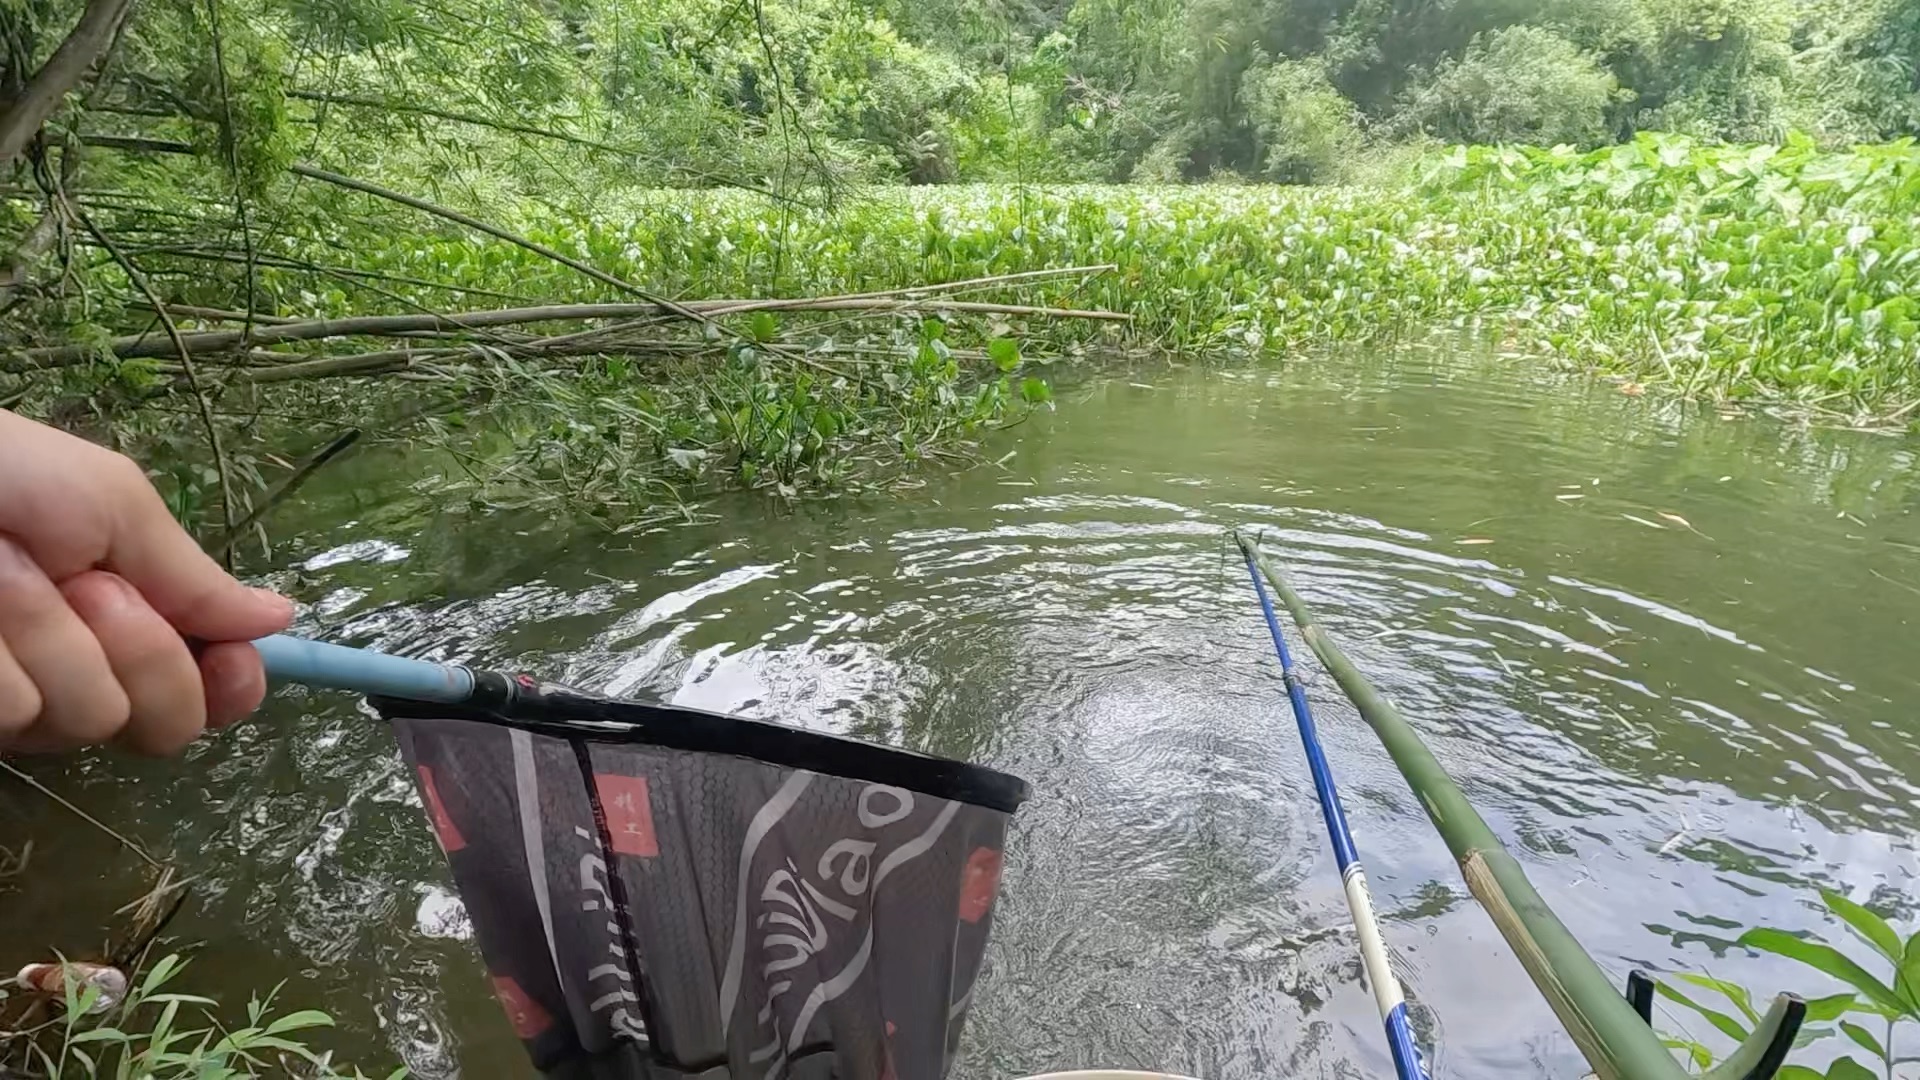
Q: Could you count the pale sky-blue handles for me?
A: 1